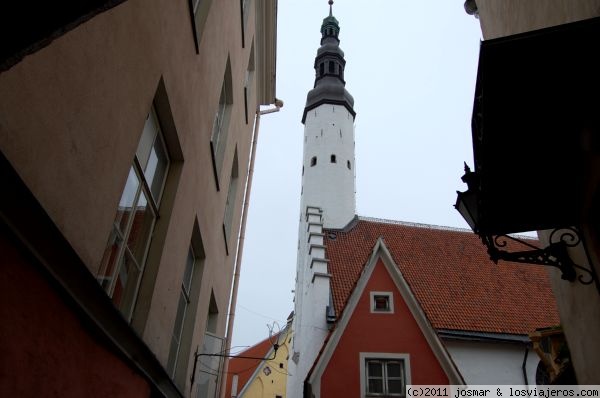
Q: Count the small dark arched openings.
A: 3